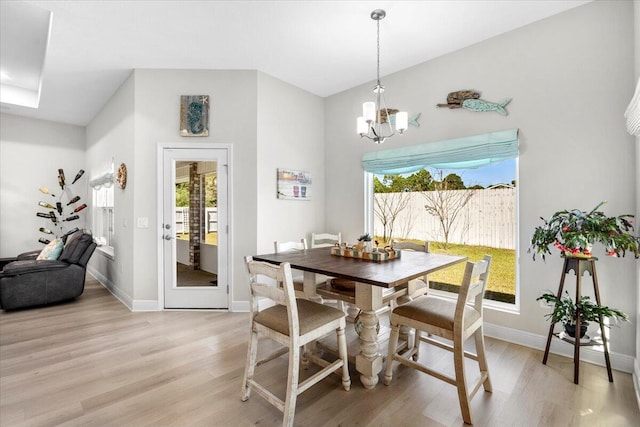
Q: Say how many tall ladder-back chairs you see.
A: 5